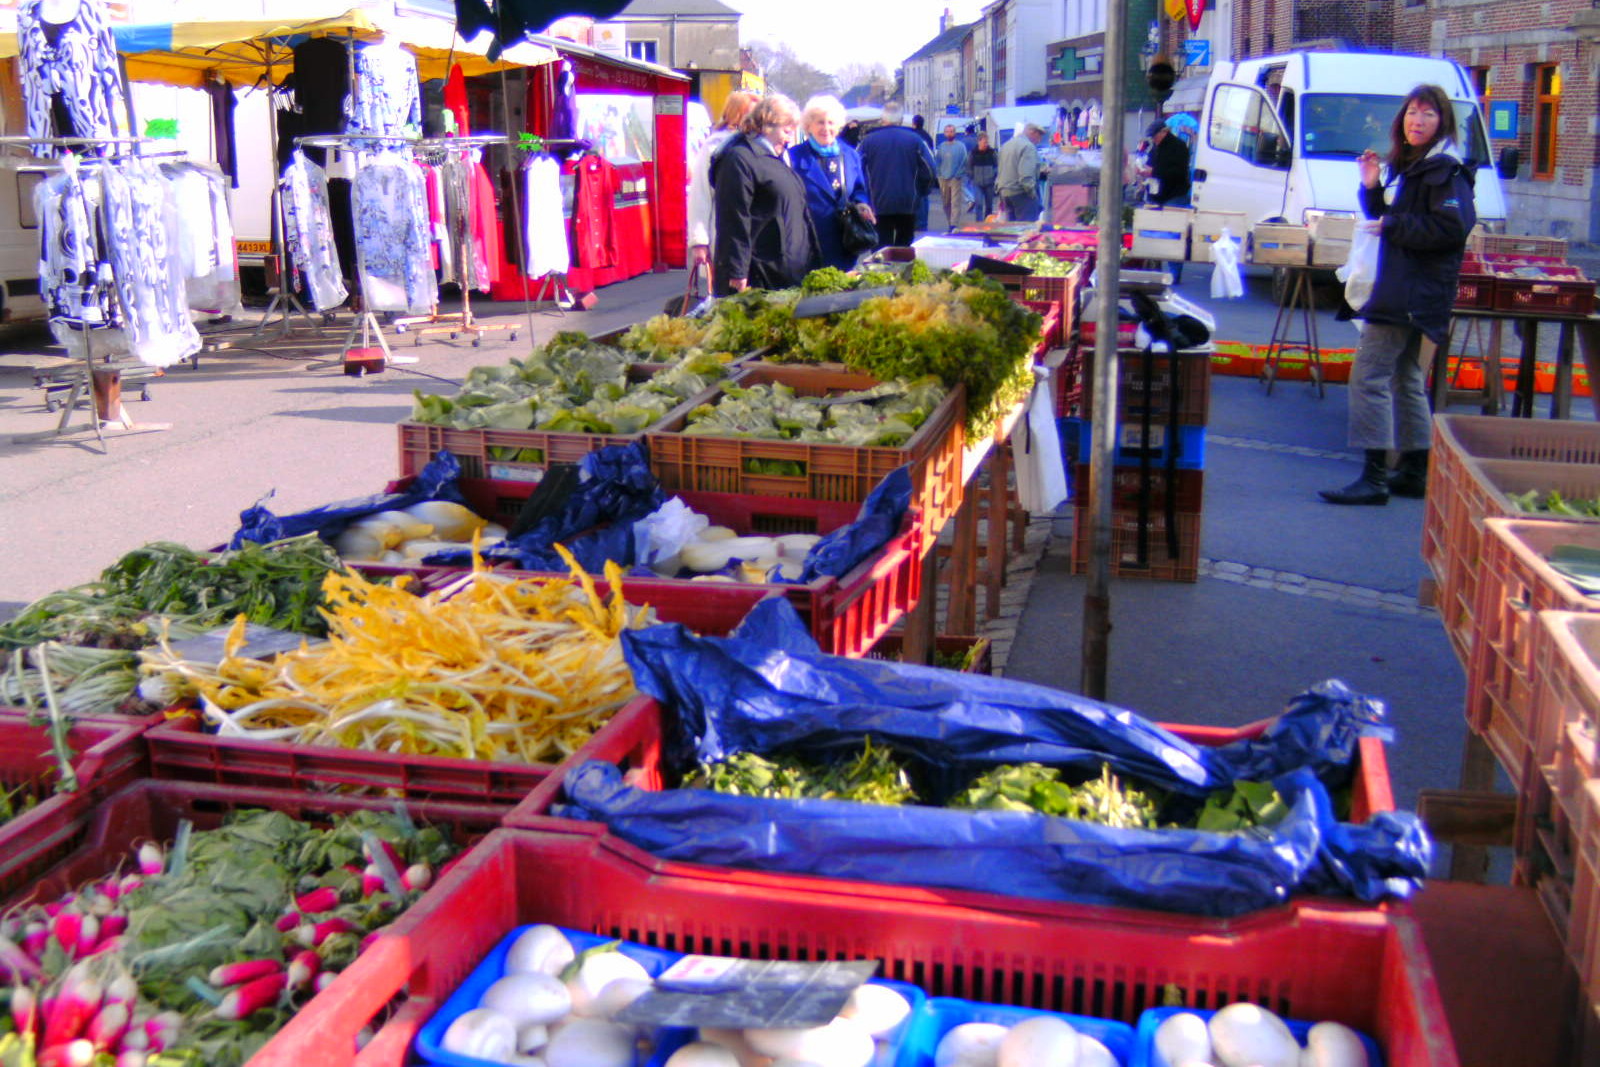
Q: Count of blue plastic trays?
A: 4